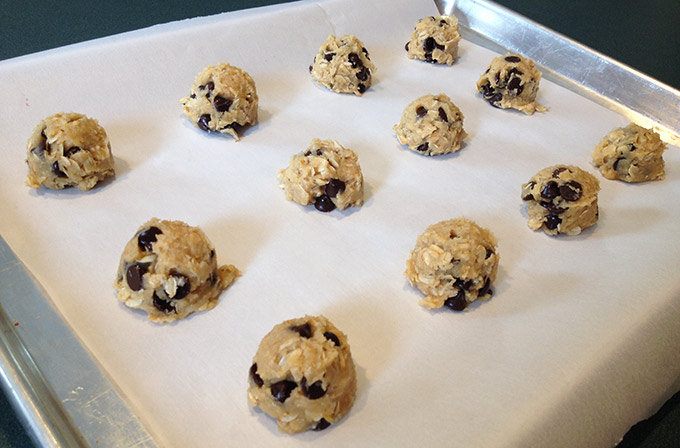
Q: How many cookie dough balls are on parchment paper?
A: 12